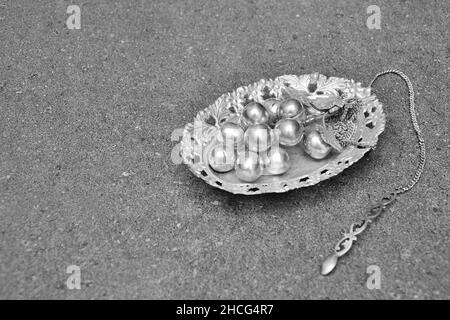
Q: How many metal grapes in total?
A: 10